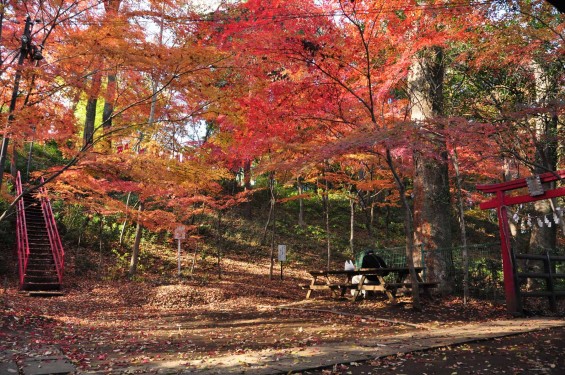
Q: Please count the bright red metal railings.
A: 2